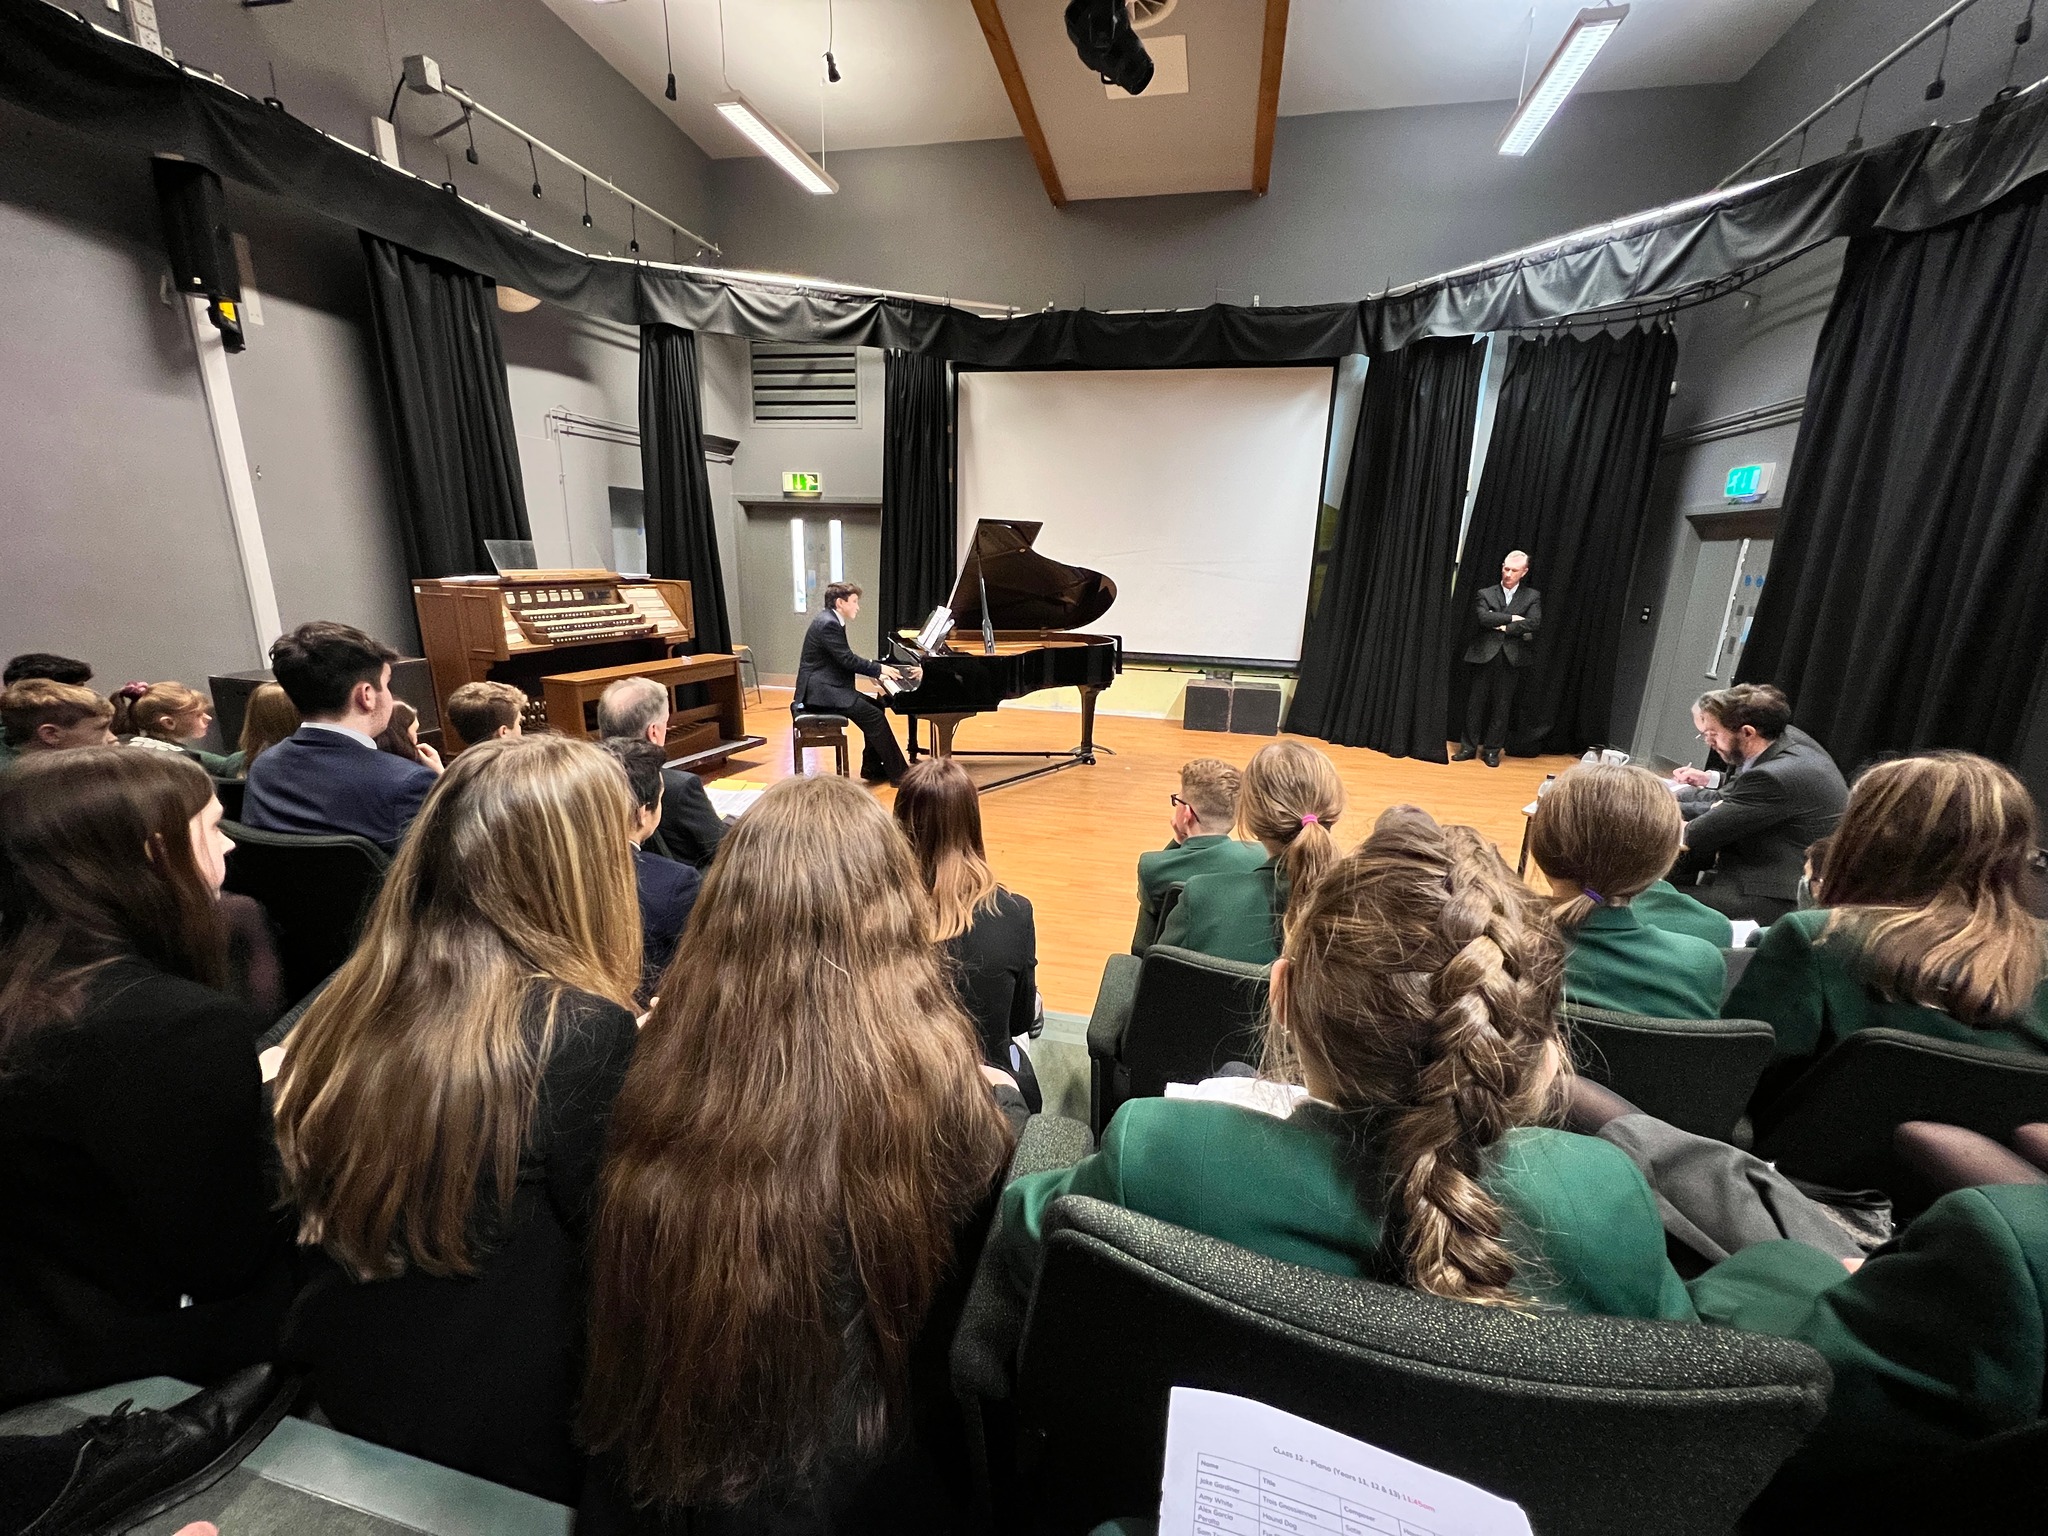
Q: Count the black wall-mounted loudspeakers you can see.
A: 1